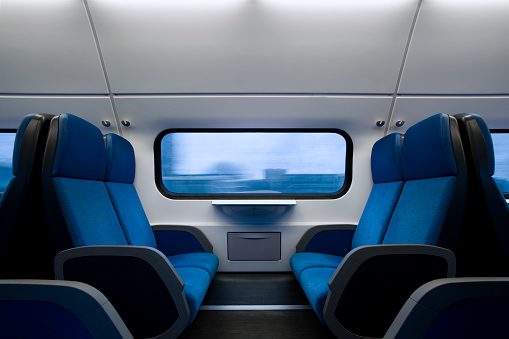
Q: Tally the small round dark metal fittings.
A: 4